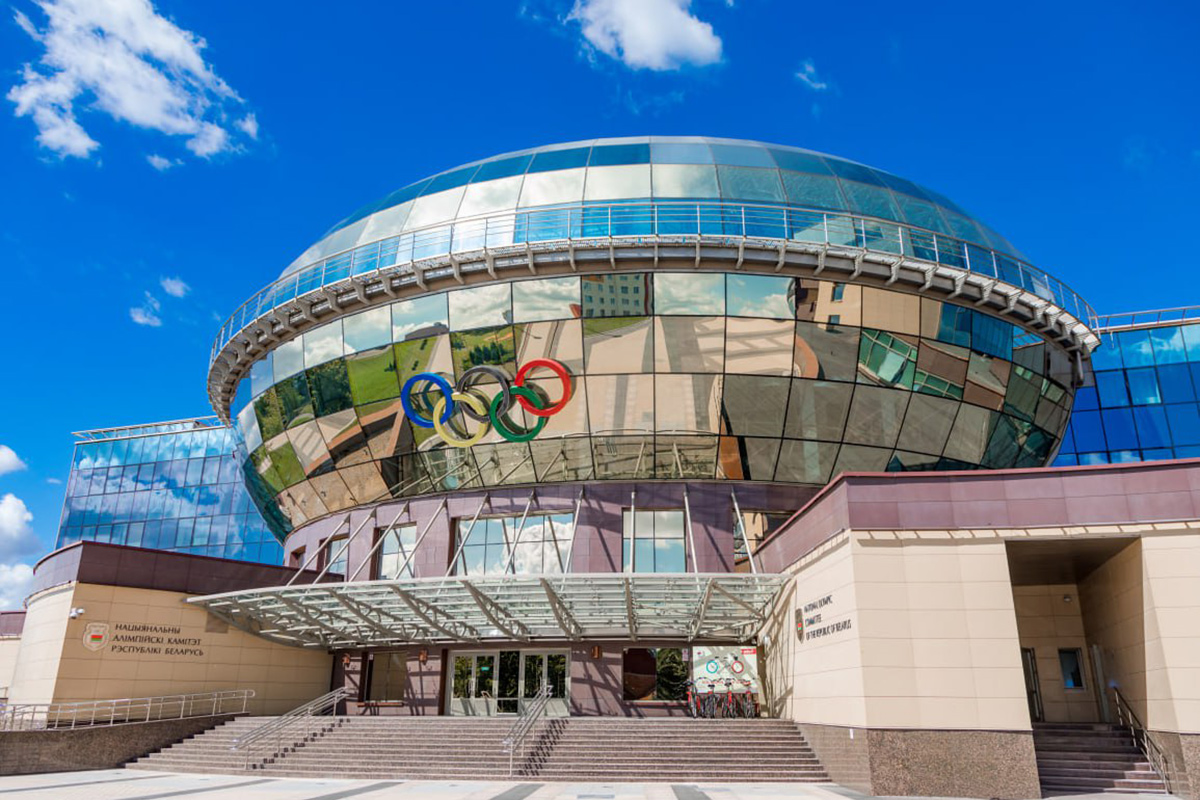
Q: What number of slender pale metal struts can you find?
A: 10